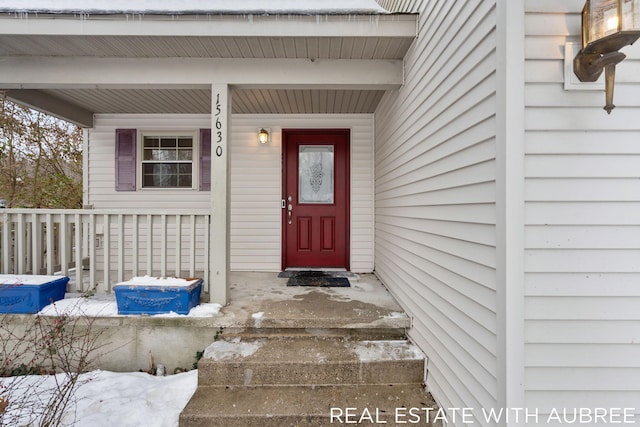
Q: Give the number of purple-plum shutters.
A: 2